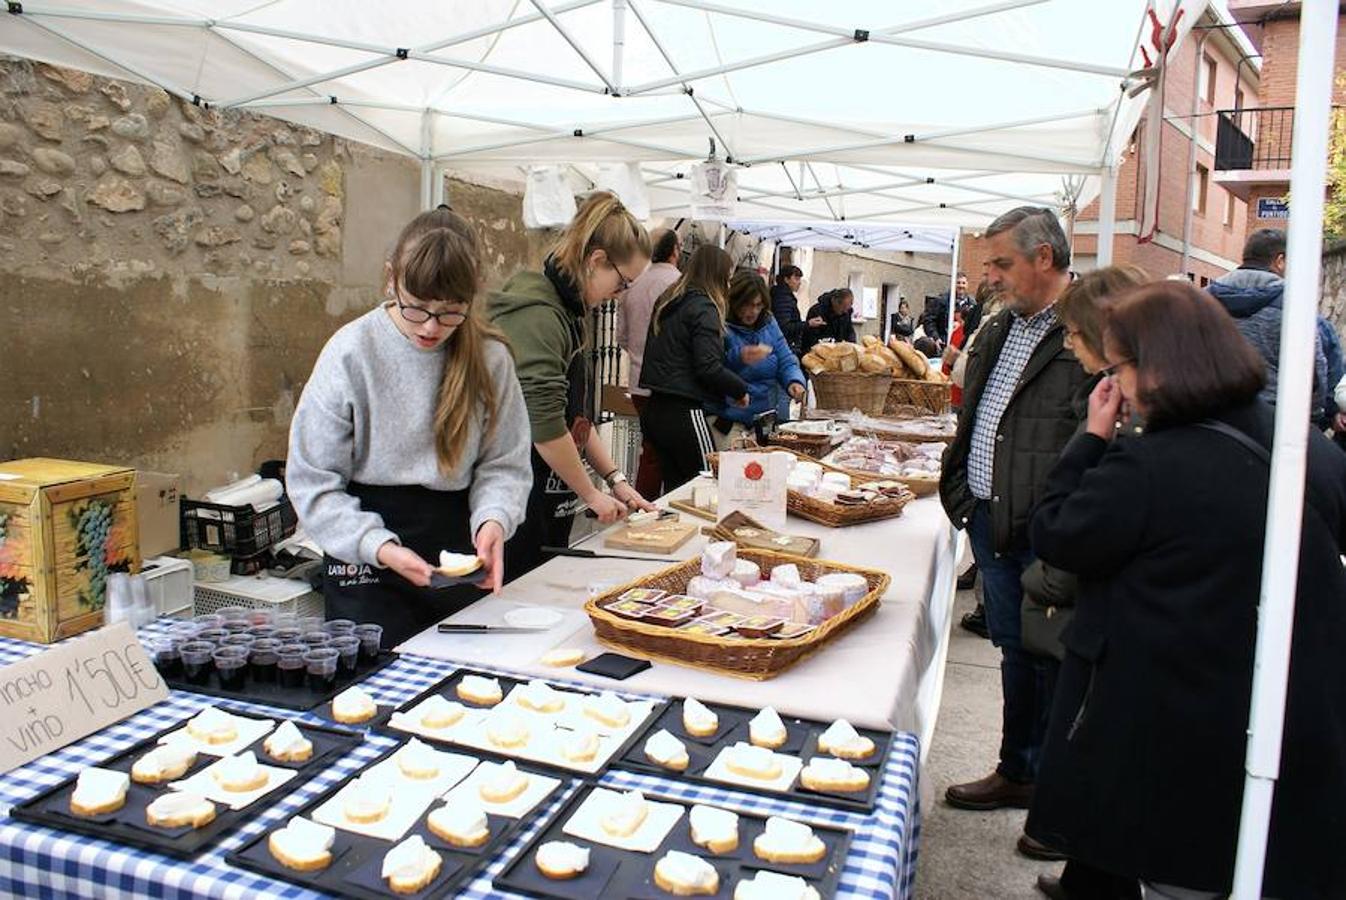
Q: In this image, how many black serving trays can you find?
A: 6